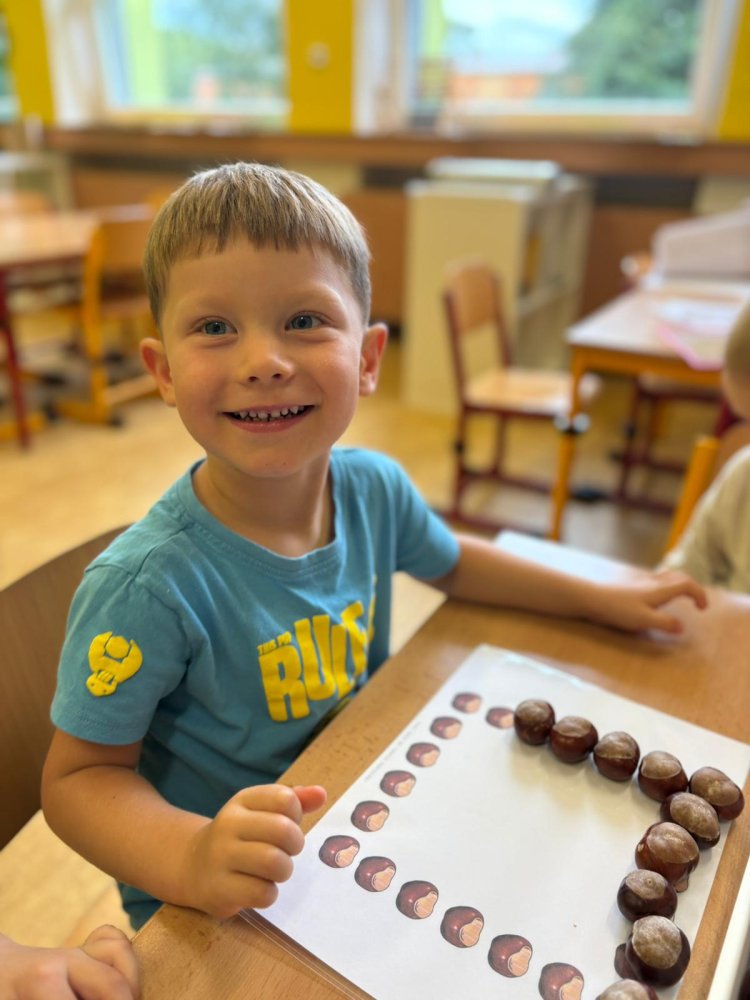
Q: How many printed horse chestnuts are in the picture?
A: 12